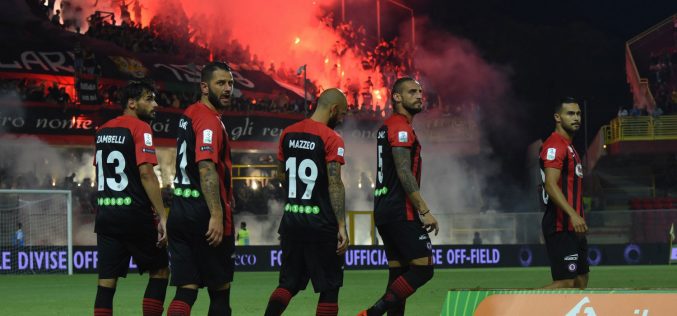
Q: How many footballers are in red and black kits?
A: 5